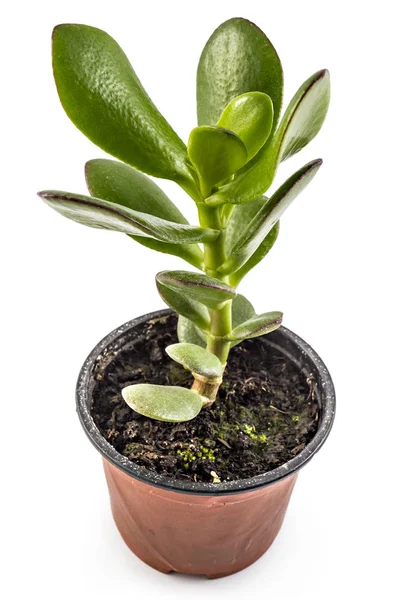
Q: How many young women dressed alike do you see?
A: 0